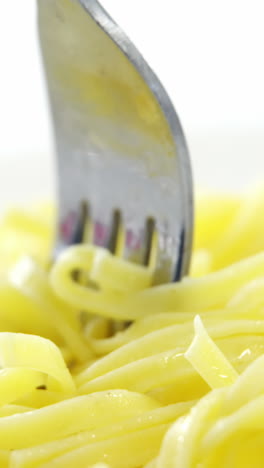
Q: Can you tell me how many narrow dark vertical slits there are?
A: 3